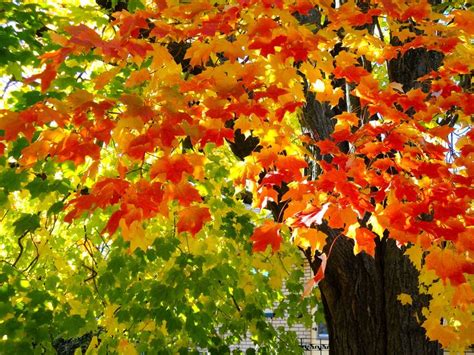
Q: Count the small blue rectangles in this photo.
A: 2